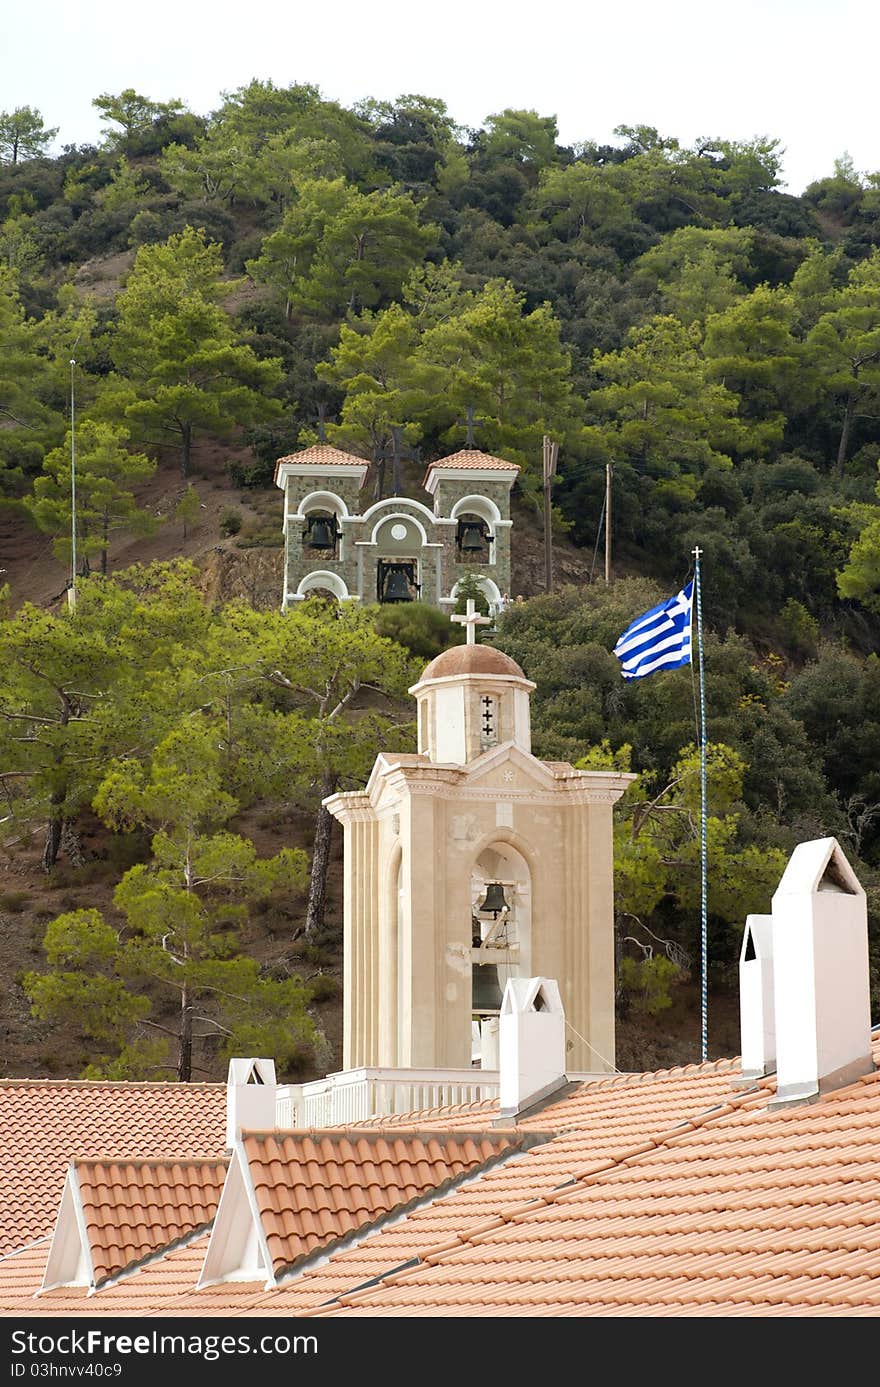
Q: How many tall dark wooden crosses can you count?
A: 3